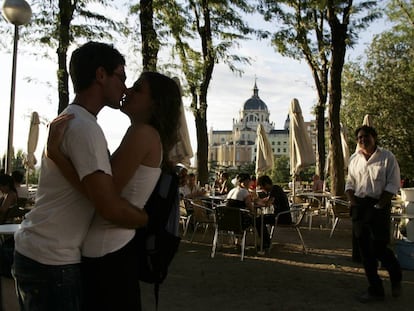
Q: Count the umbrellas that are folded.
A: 6